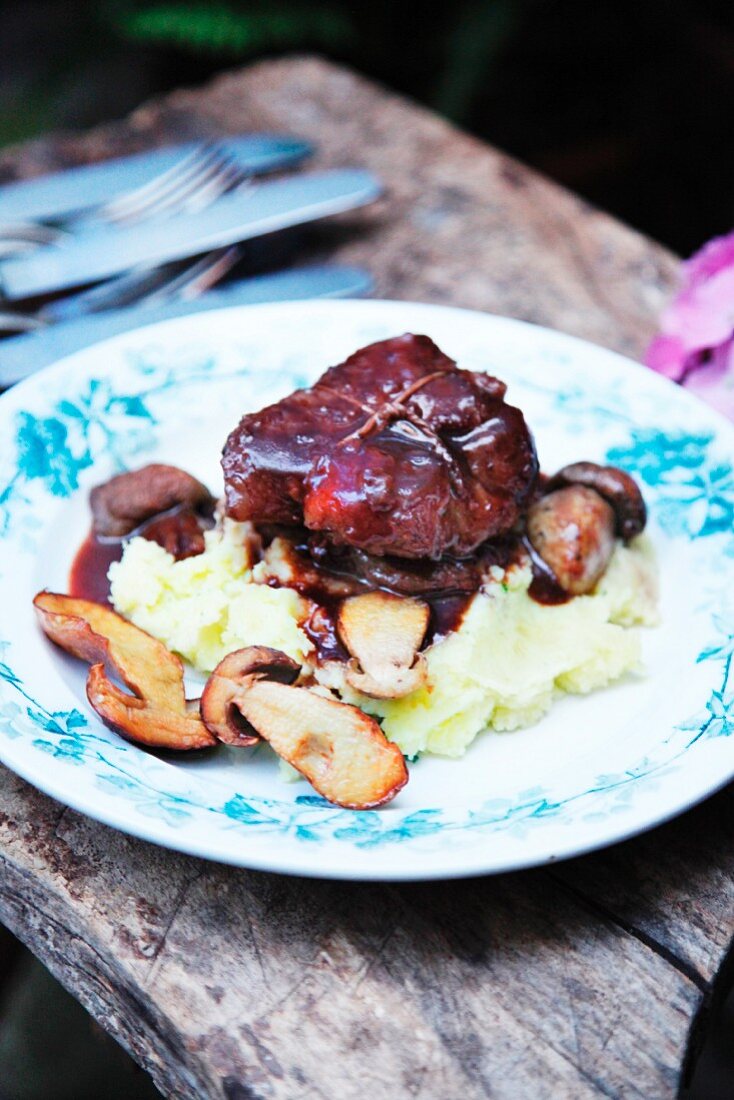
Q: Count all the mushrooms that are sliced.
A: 3